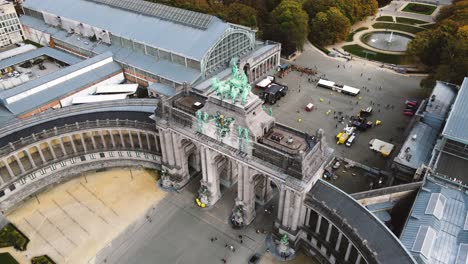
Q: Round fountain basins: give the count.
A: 1